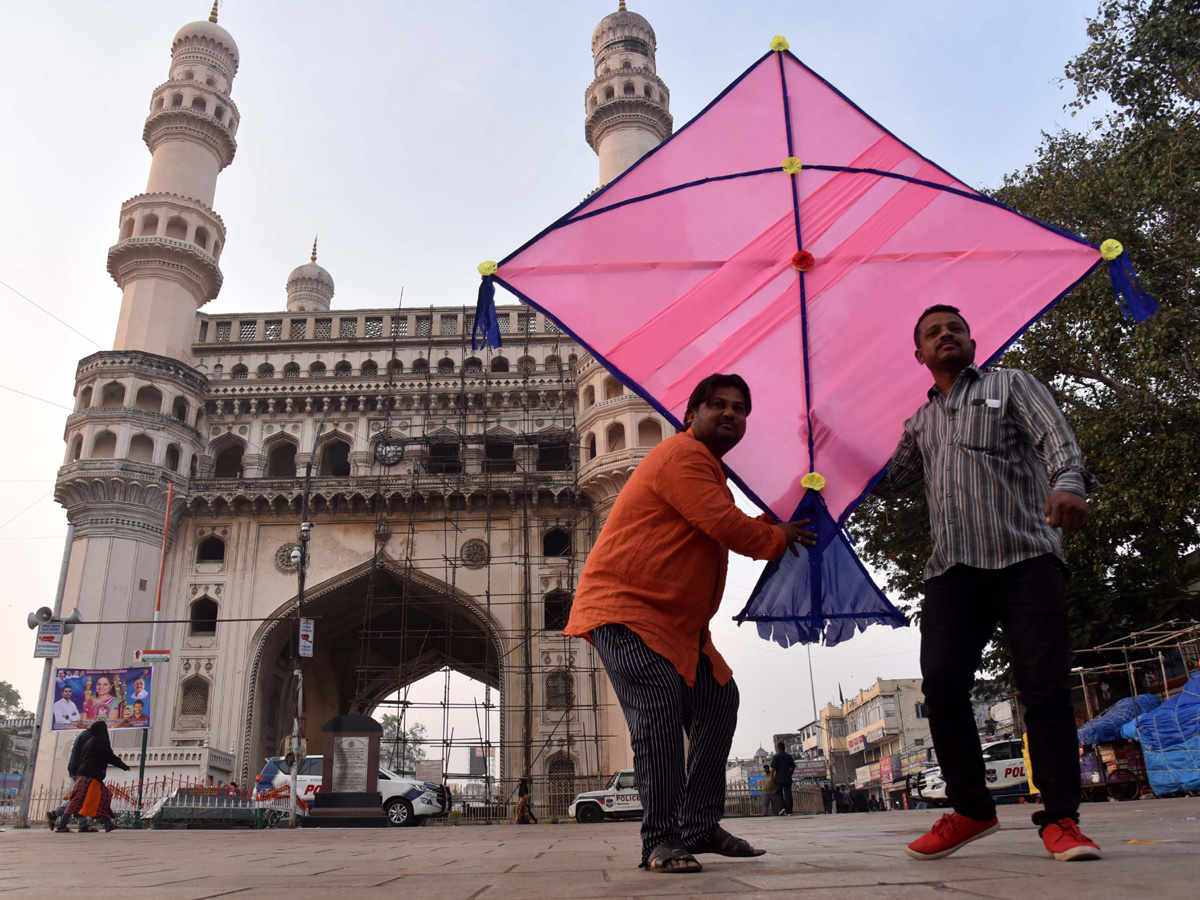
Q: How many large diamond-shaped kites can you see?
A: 1